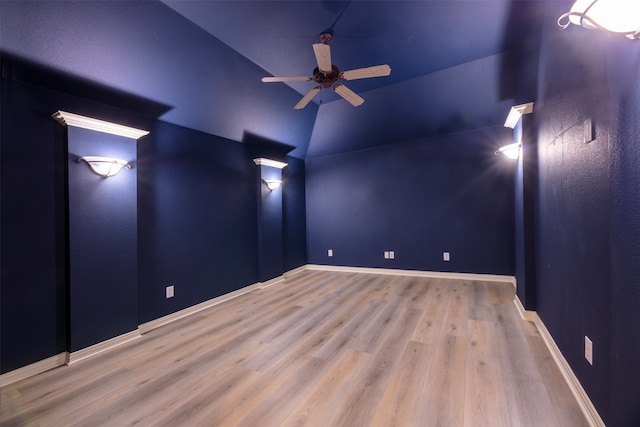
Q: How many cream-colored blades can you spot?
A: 5